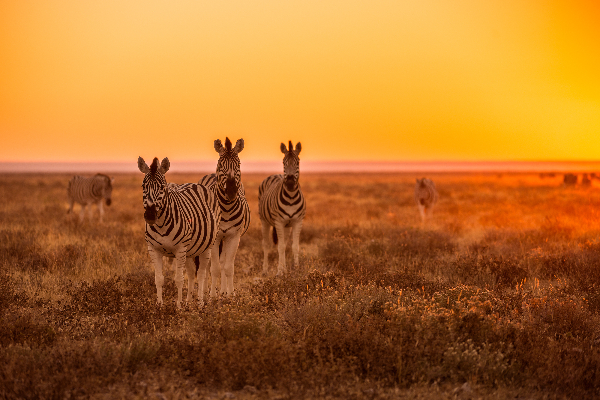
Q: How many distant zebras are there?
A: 2